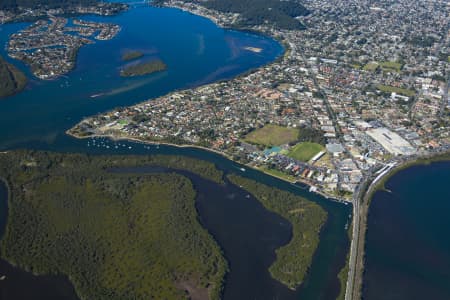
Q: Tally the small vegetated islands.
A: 2